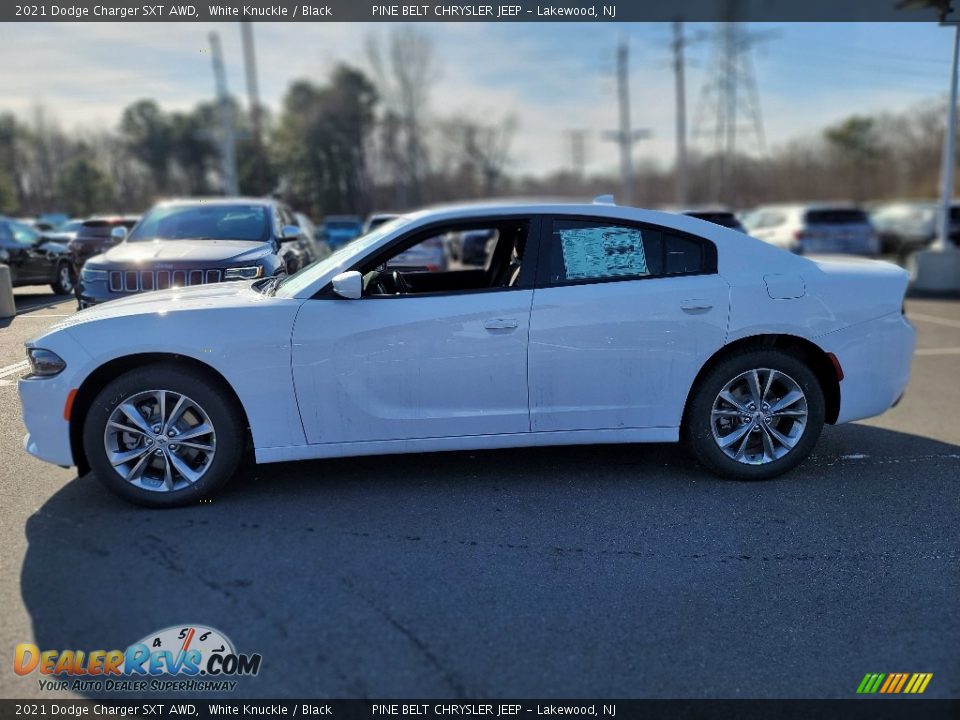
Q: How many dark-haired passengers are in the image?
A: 0